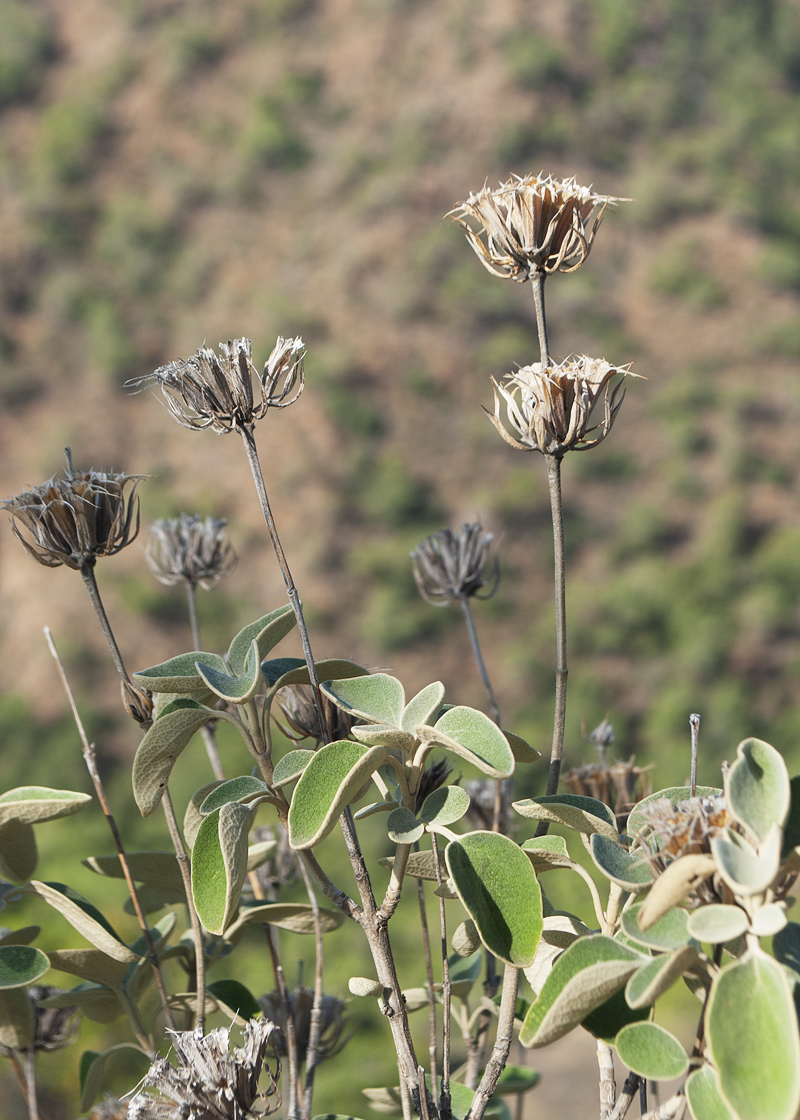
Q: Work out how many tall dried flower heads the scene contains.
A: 6